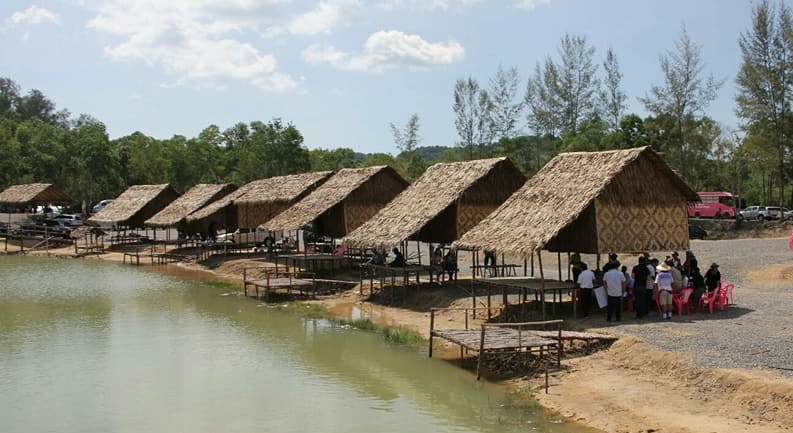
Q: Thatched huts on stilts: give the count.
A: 7